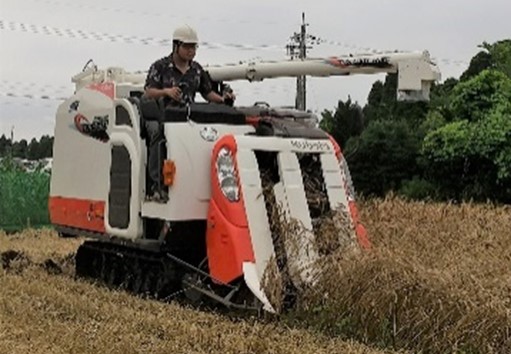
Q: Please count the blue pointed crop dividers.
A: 0